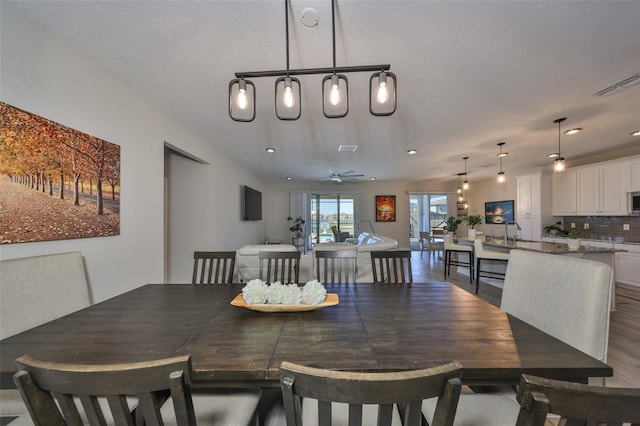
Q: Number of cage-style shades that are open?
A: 4